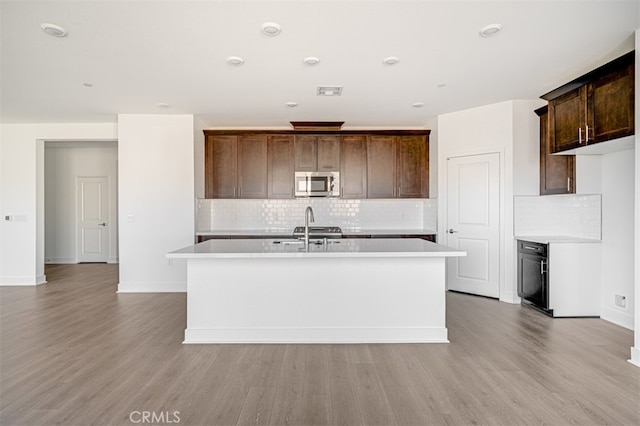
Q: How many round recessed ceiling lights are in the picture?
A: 9